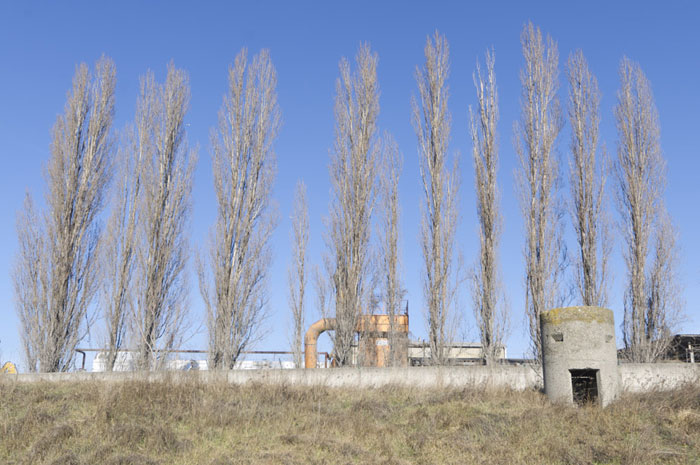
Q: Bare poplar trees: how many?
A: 12